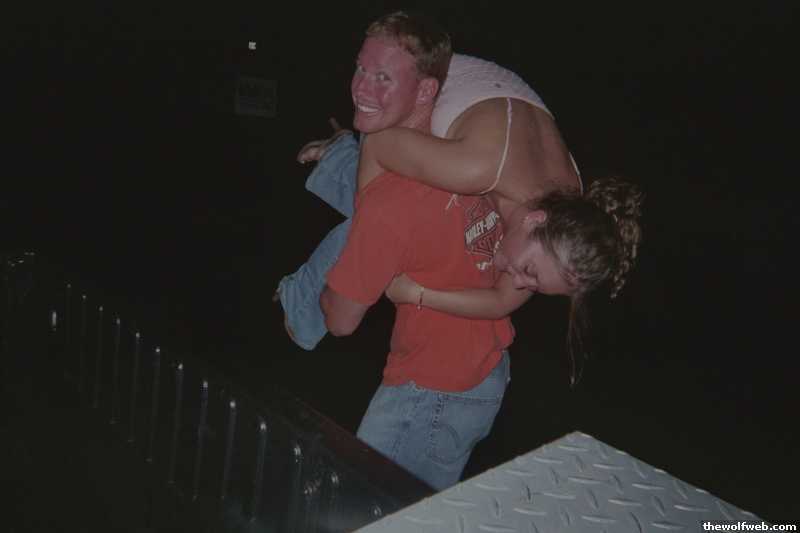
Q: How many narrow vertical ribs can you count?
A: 13